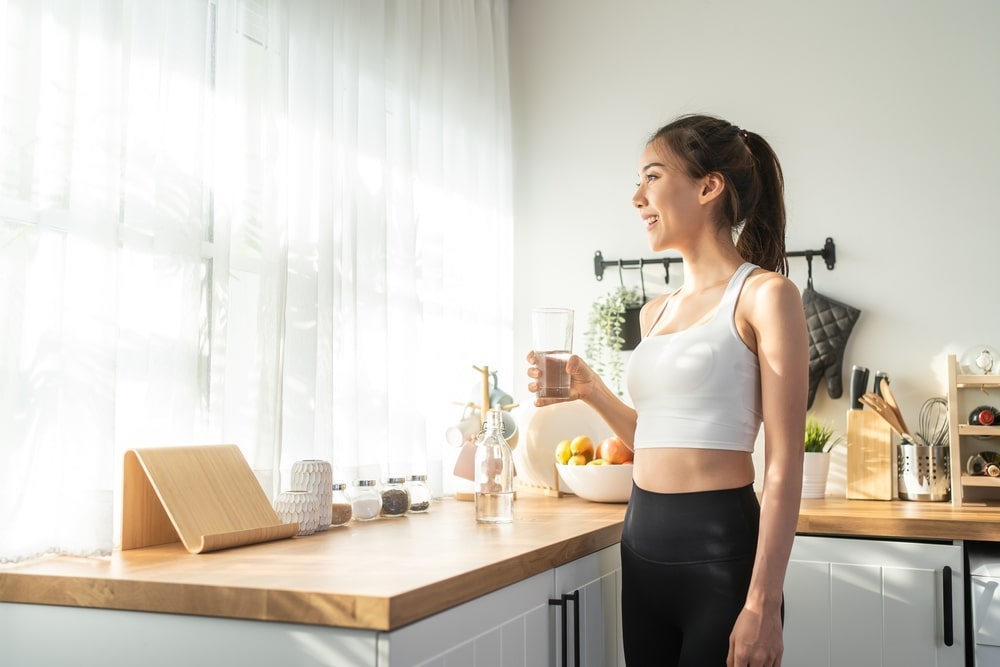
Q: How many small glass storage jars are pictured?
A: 4